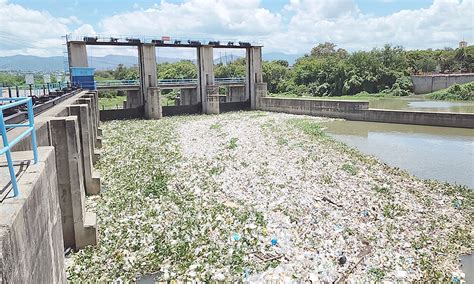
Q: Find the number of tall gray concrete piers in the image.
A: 4